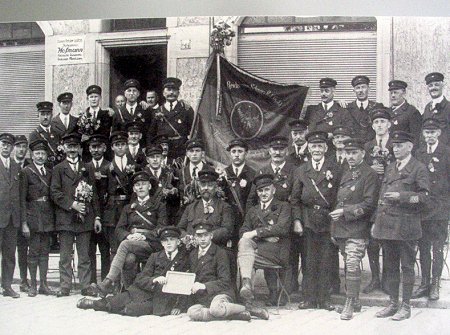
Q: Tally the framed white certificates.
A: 1